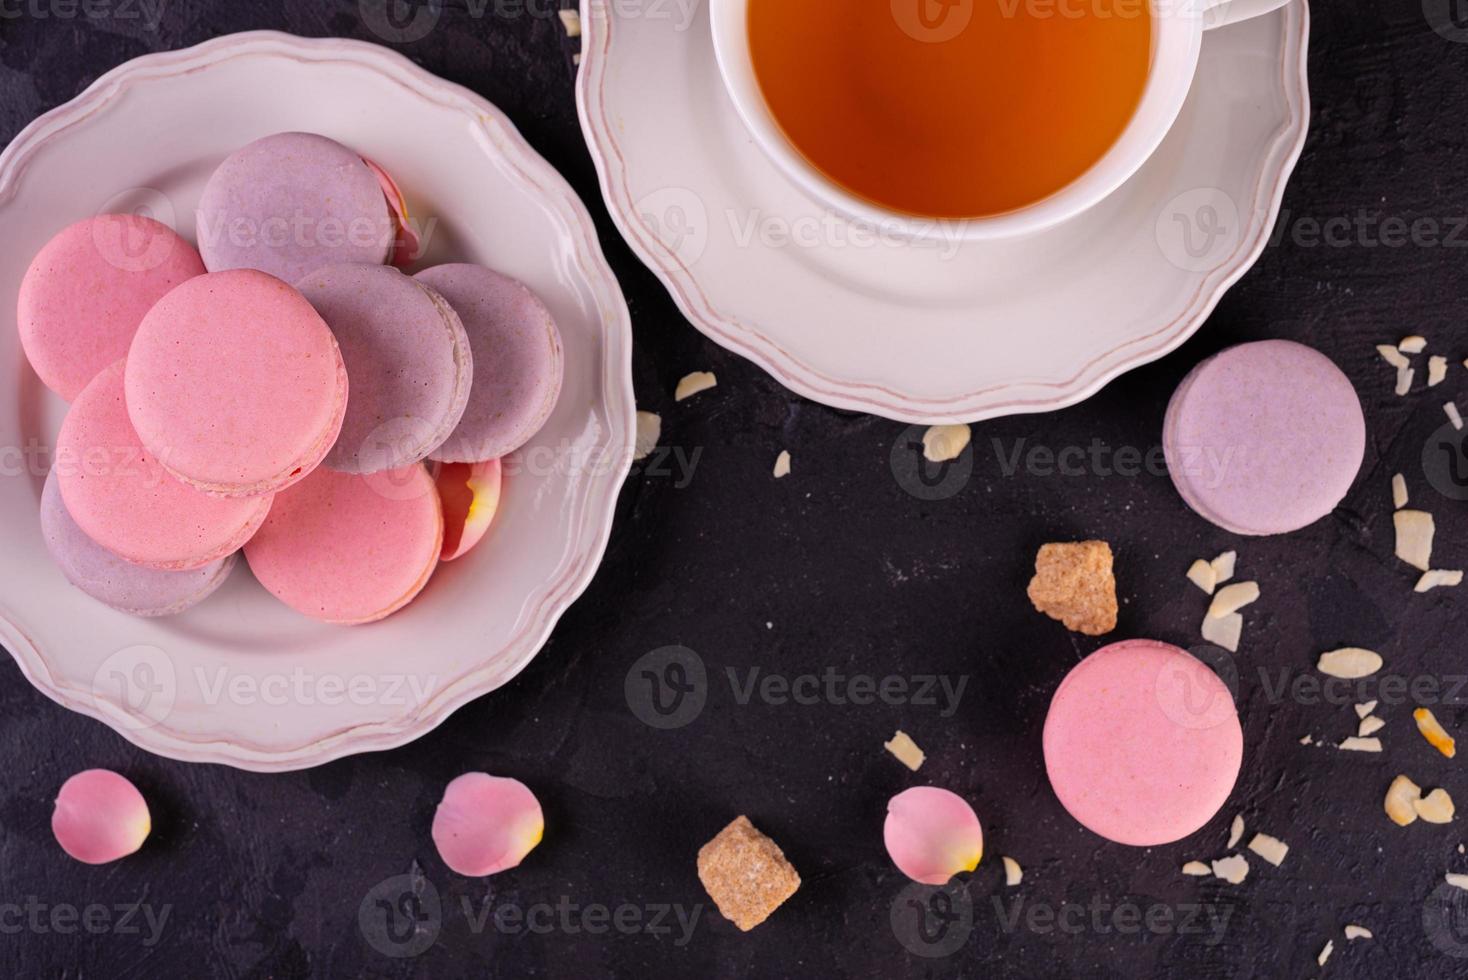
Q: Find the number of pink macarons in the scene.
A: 5